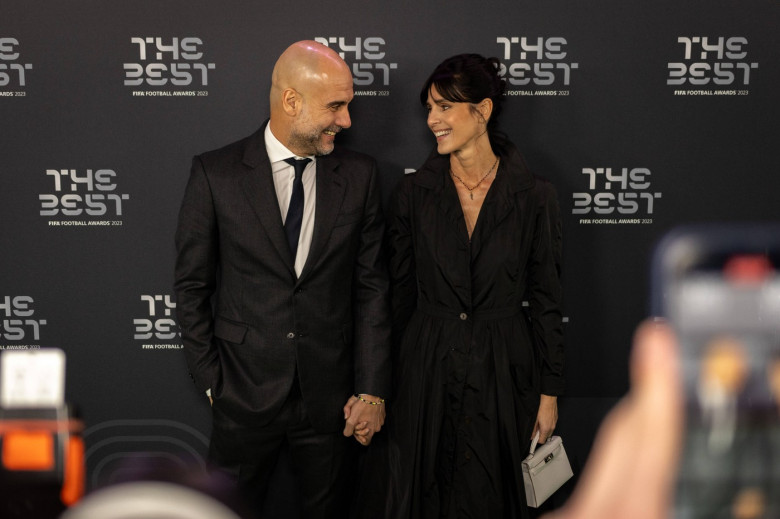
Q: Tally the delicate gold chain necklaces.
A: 1